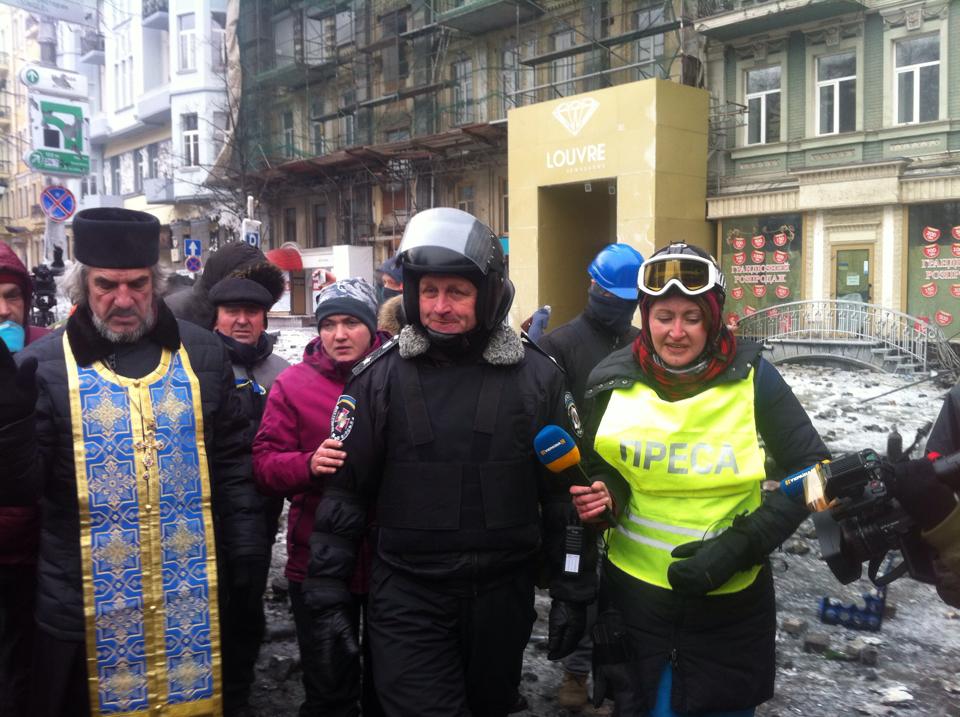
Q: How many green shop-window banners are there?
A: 2